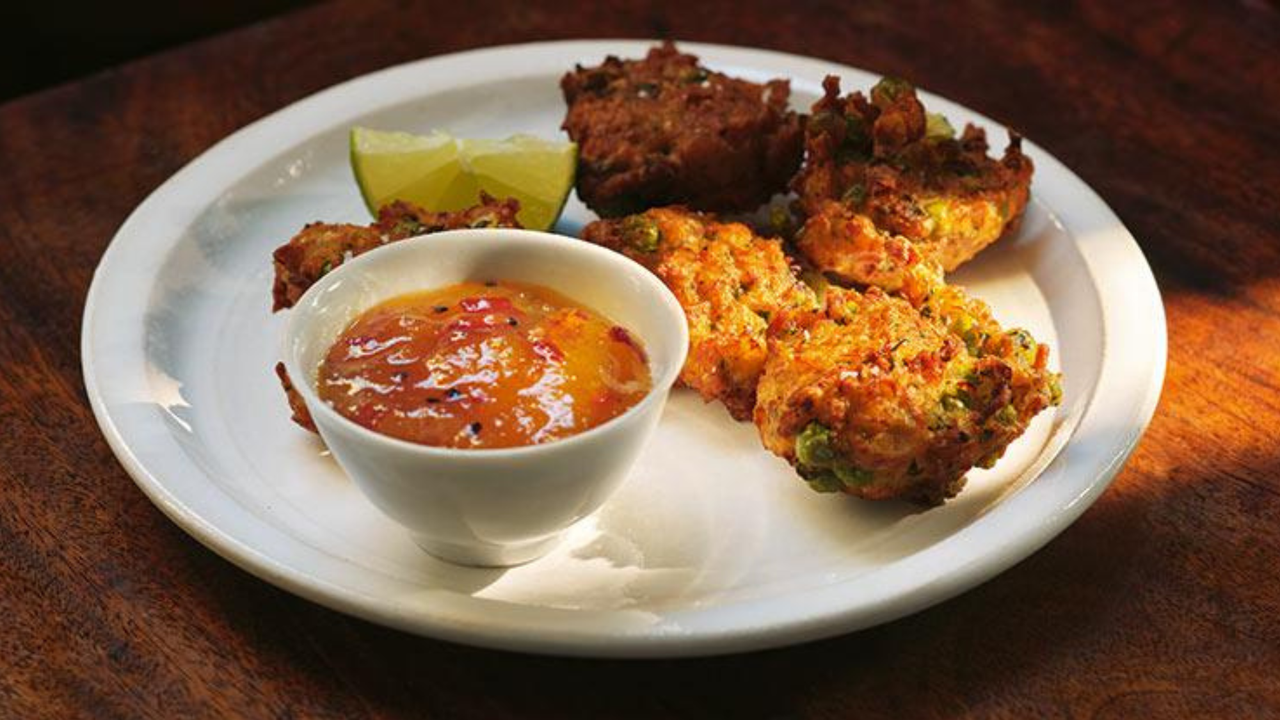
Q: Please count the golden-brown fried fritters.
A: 5